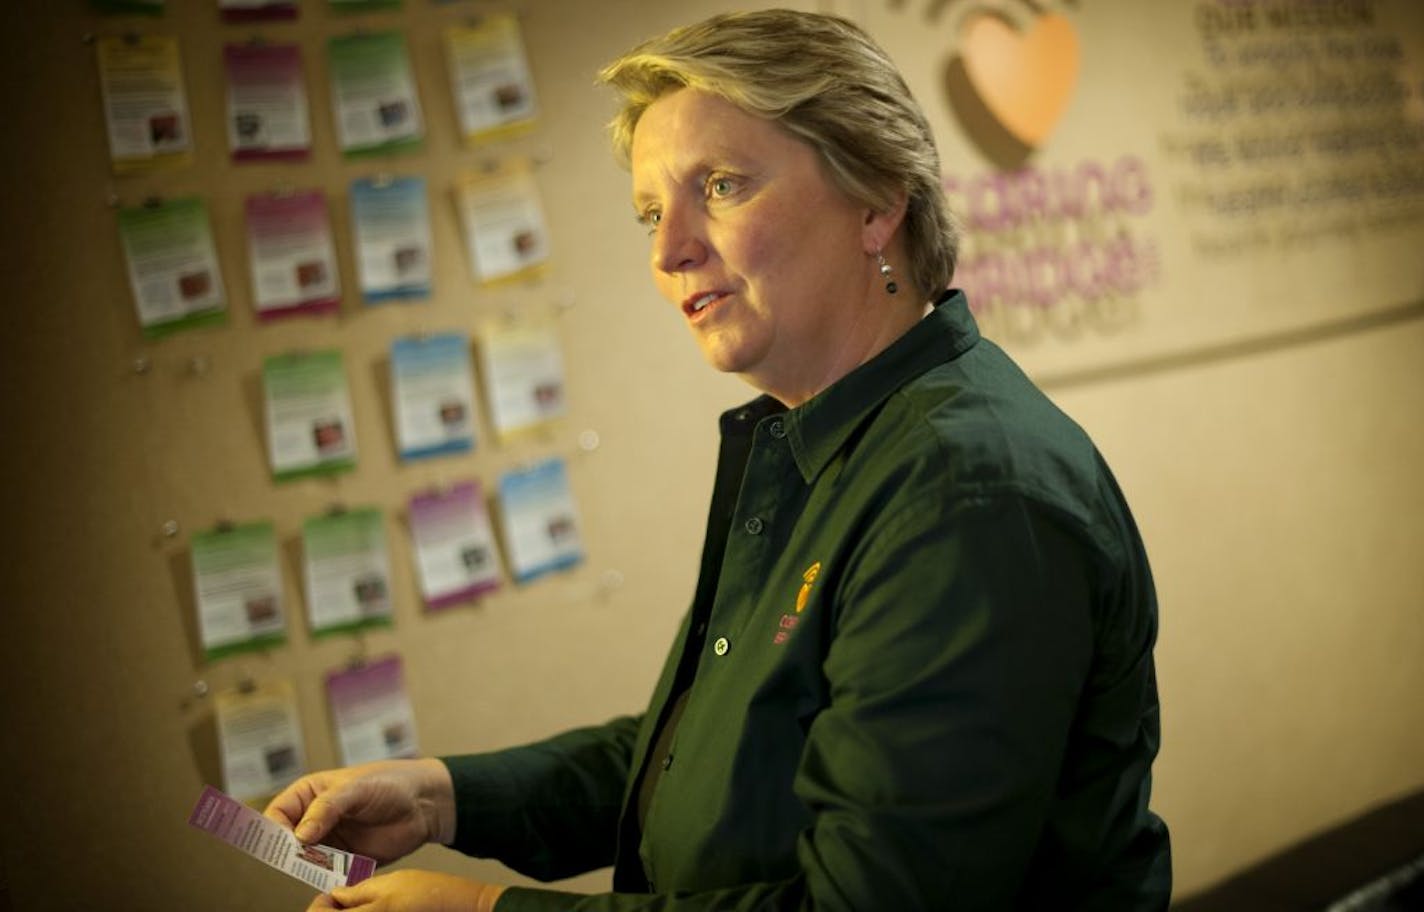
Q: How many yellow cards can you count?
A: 5